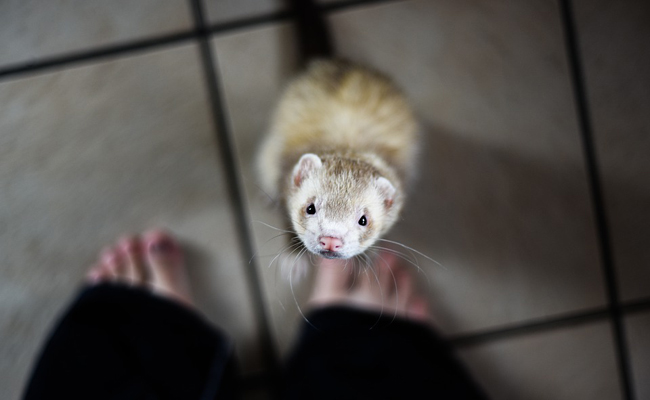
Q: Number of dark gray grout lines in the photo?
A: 4